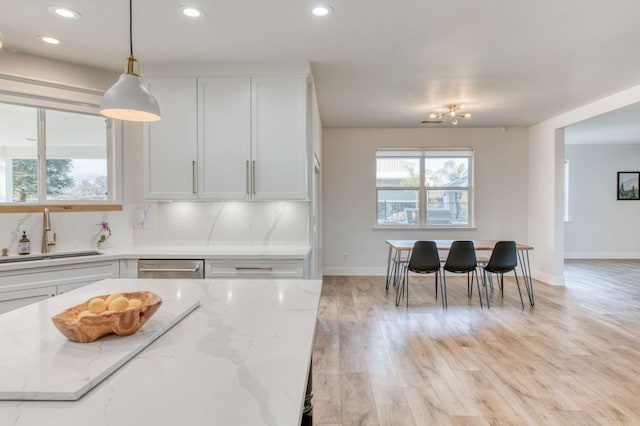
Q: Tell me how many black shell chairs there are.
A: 3